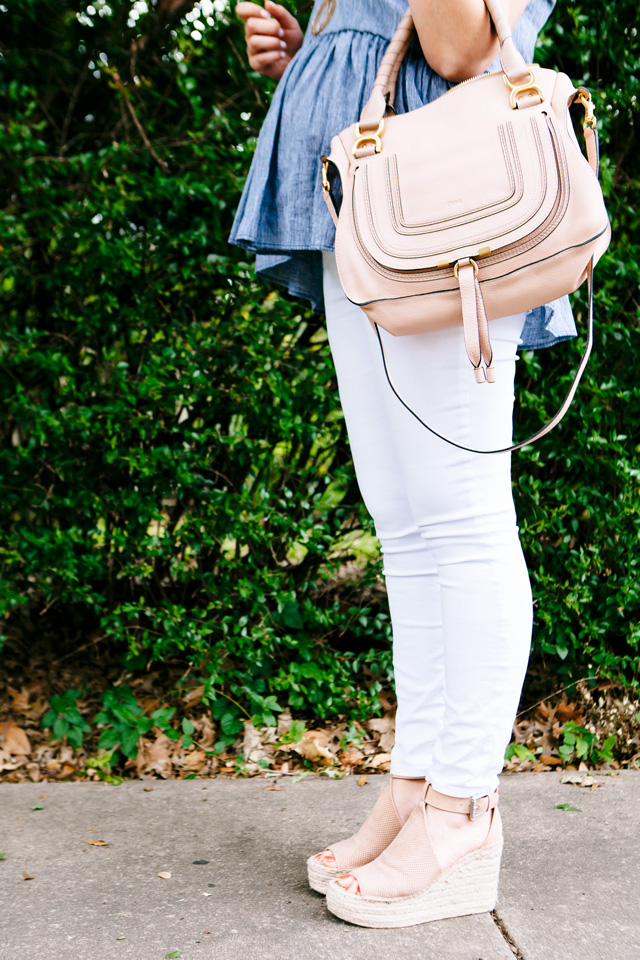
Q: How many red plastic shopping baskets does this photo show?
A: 0